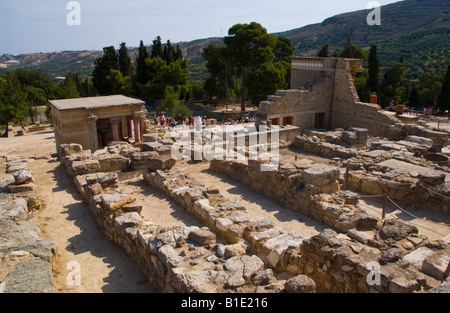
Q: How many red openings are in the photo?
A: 3